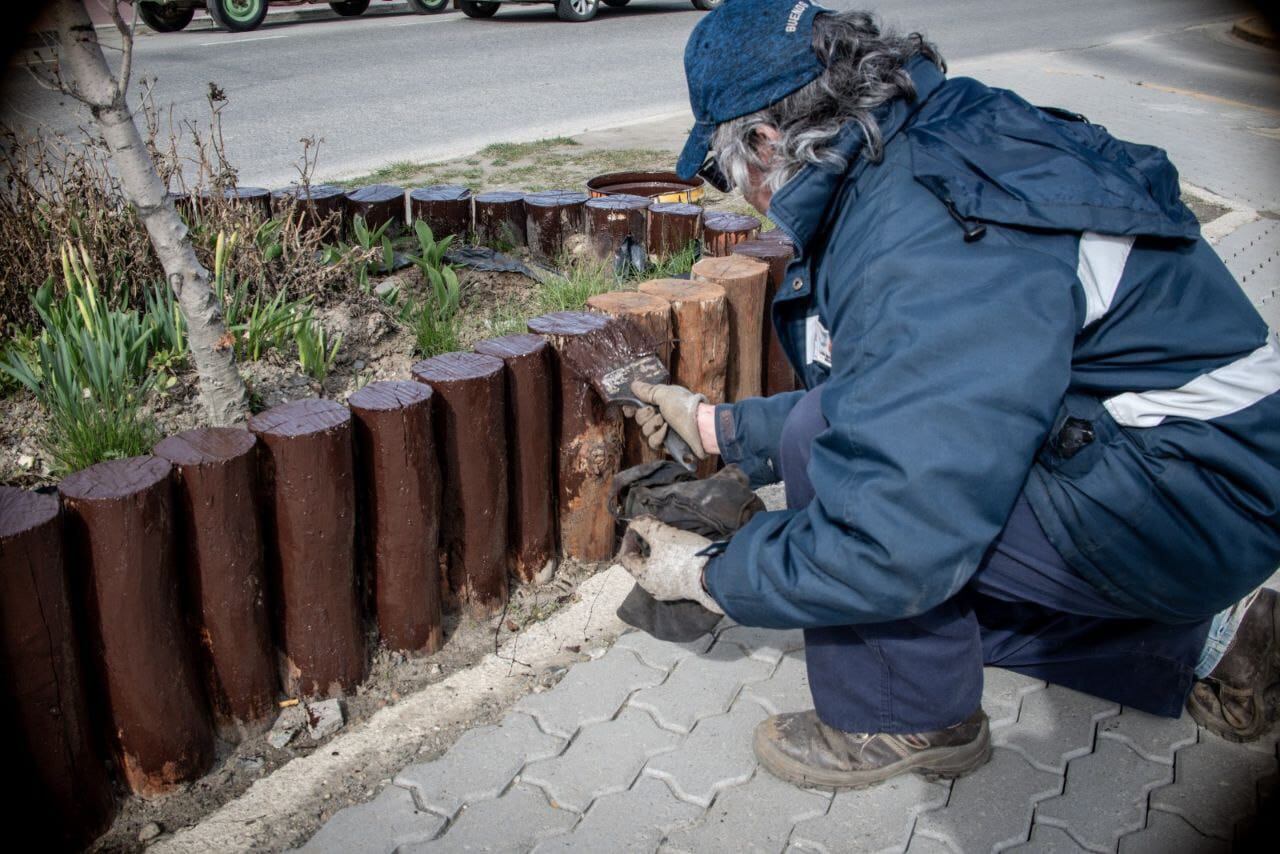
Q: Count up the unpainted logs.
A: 3